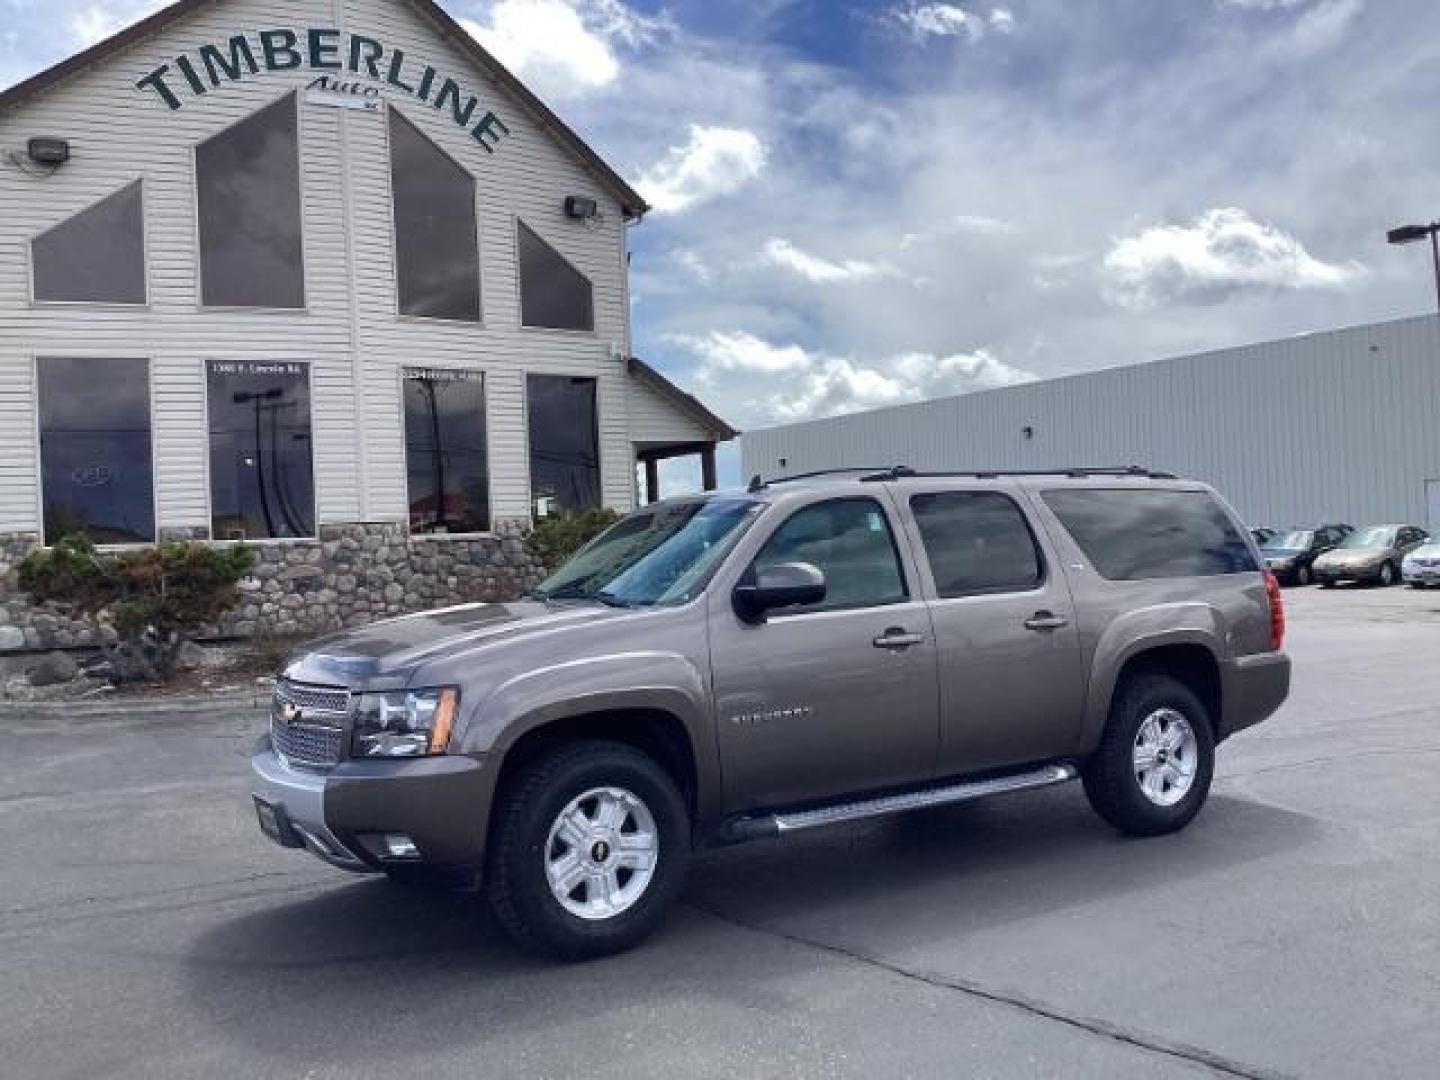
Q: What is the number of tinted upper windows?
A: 4